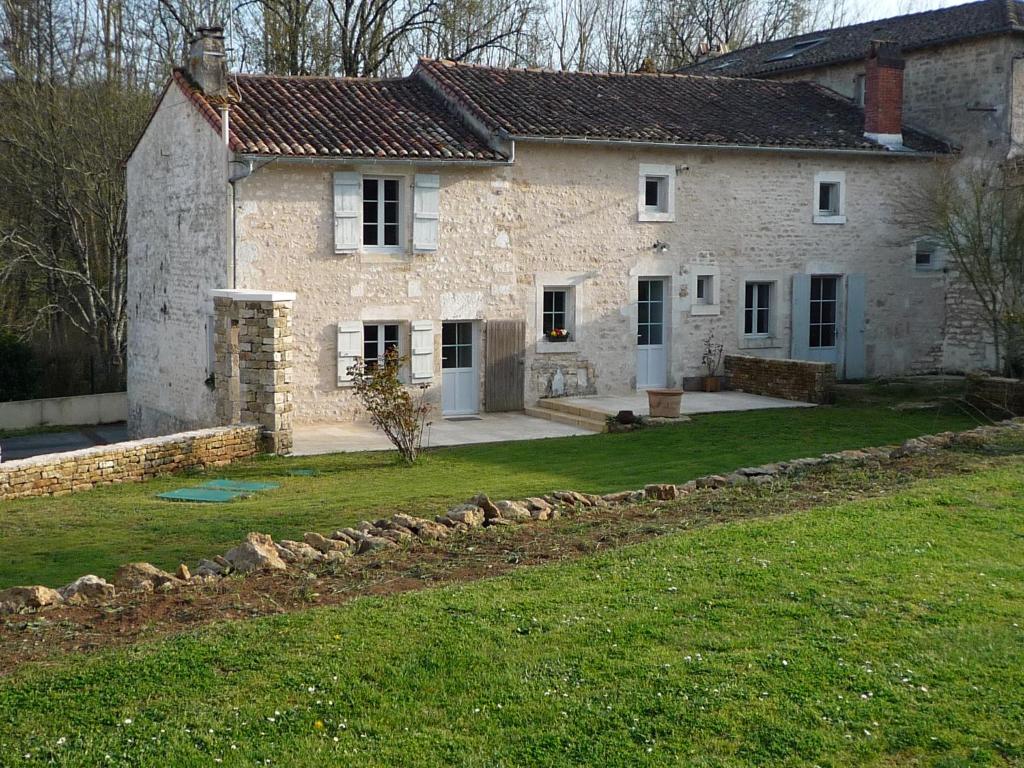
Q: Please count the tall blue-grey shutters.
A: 2